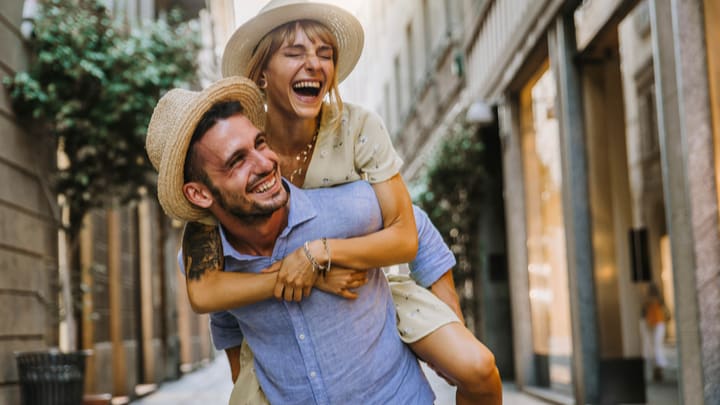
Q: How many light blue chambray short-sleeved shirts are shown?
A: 1